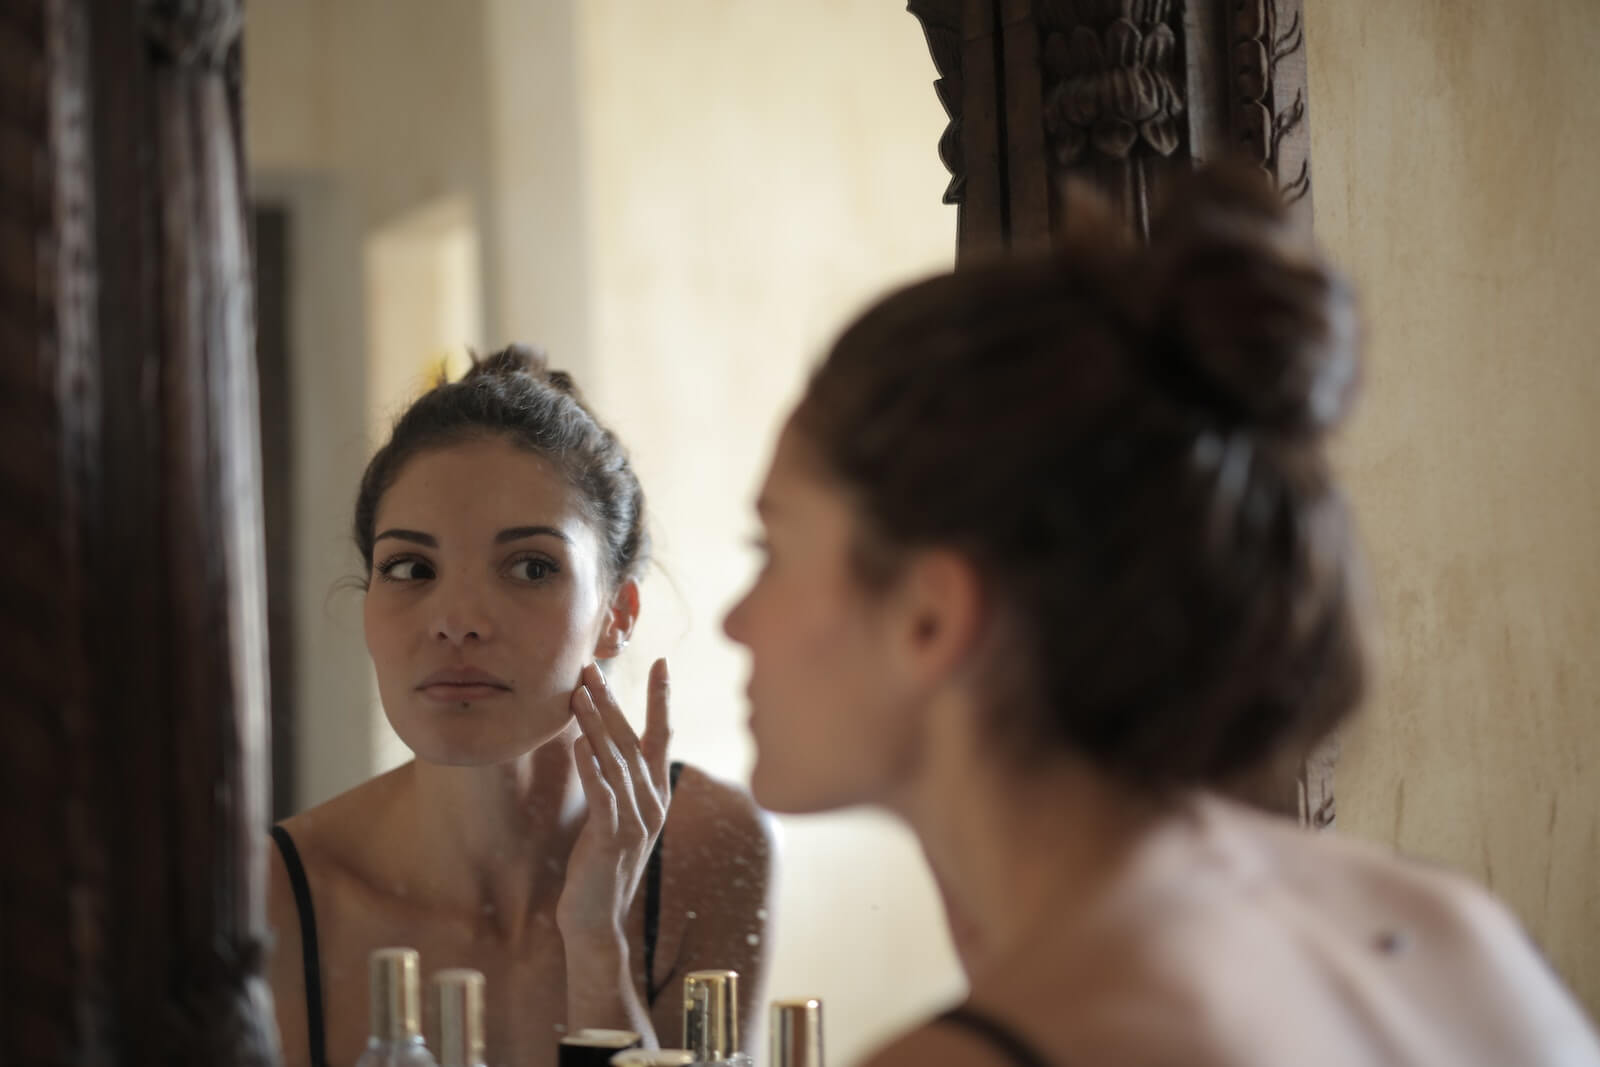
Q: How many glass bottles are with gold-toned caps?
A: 4